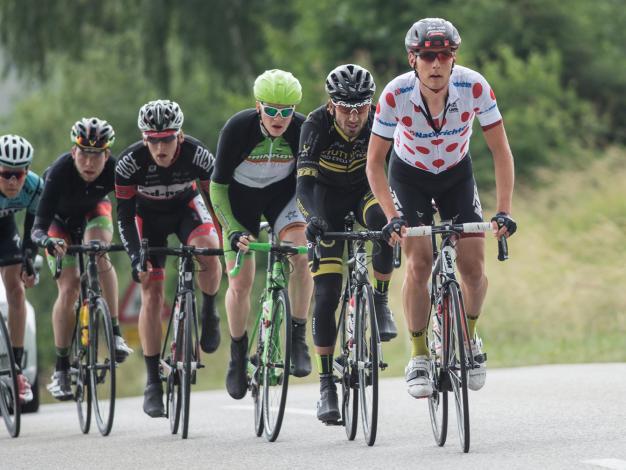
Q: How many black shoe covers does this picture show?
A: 6